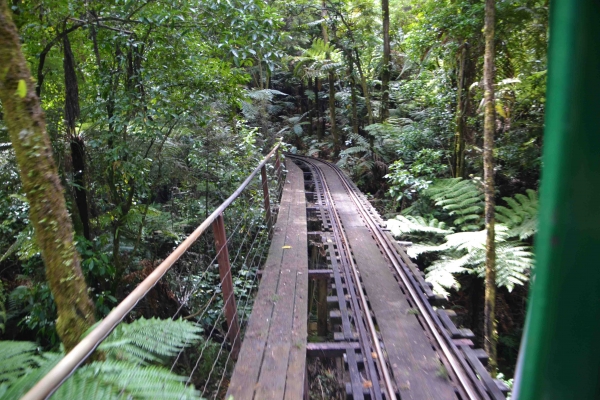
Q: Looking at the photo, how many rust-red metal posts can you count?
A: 3